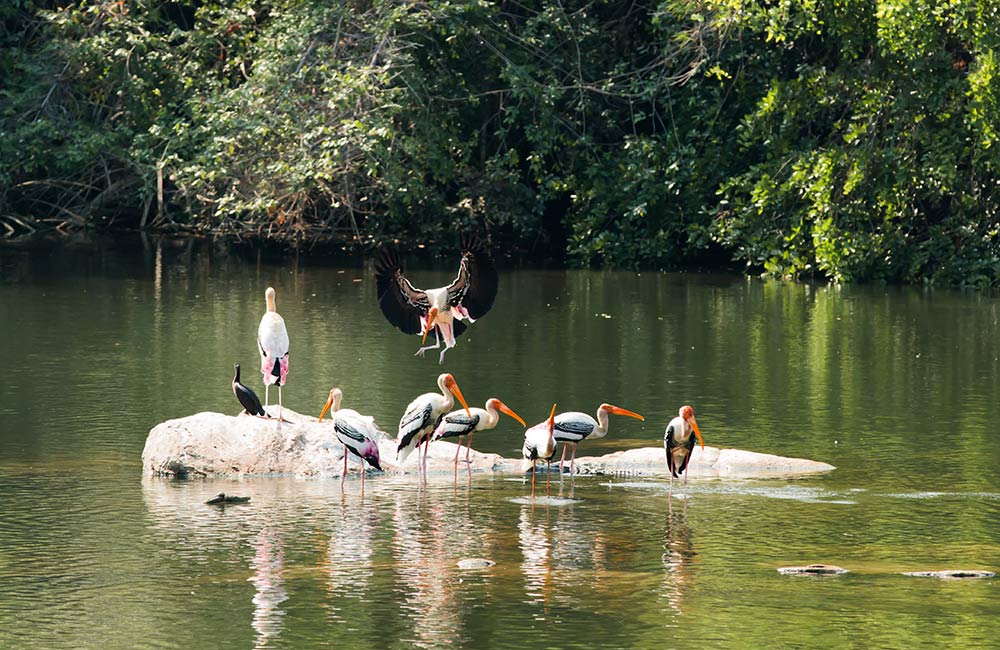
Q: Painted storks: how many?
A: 8